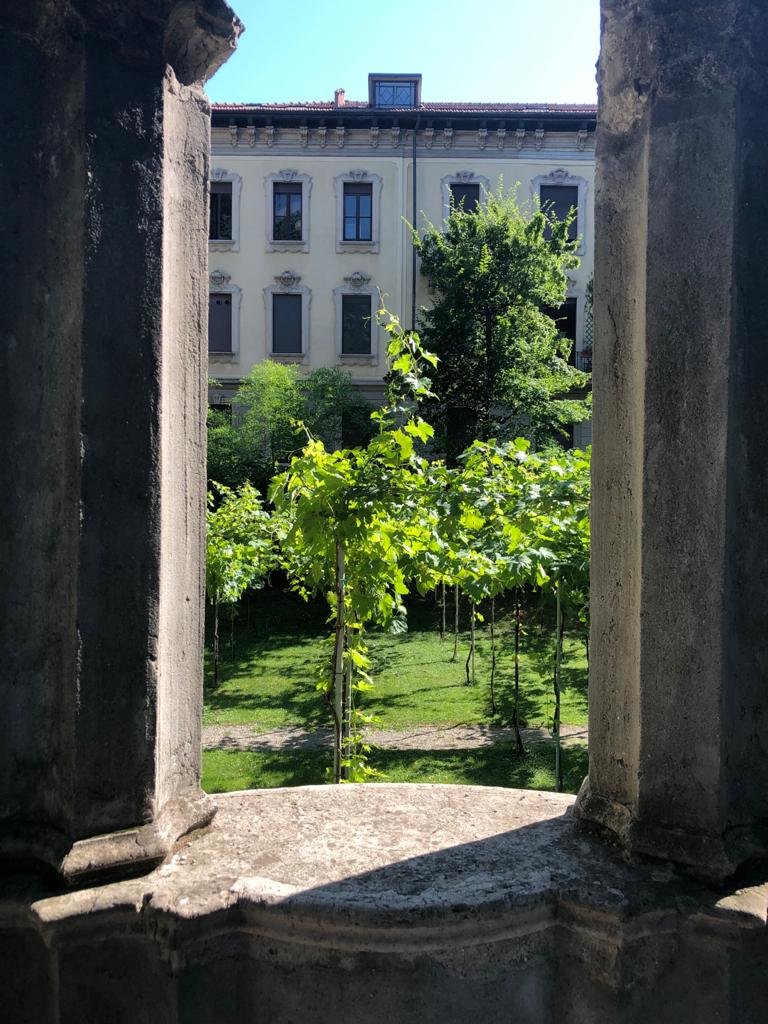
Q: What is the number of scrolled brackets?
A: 15